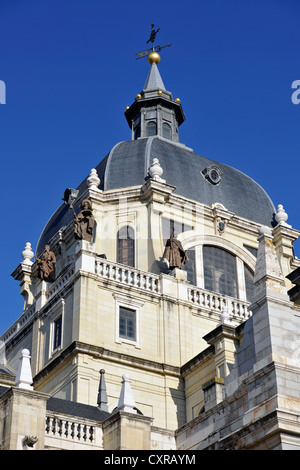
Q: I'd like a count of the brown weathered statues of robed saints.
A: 3